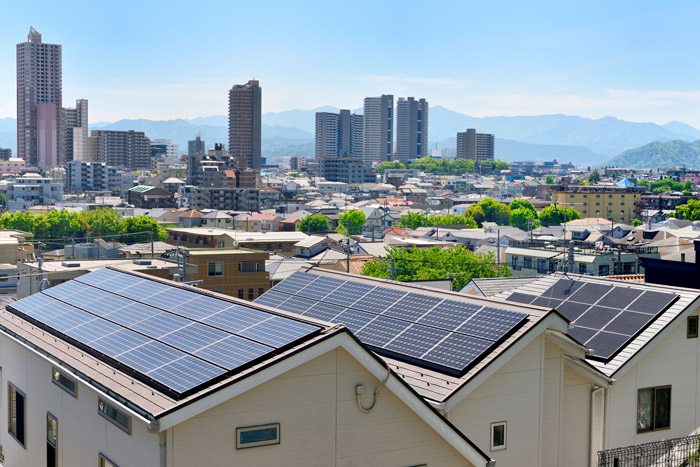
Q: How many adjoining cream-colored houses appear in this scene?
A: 3